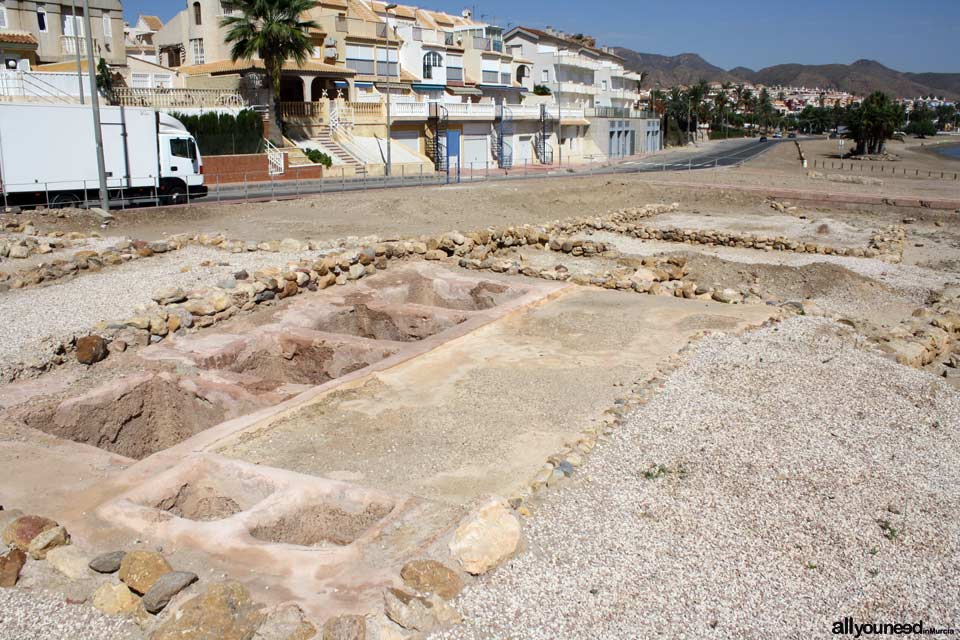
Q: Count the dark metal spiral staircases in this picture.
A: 3